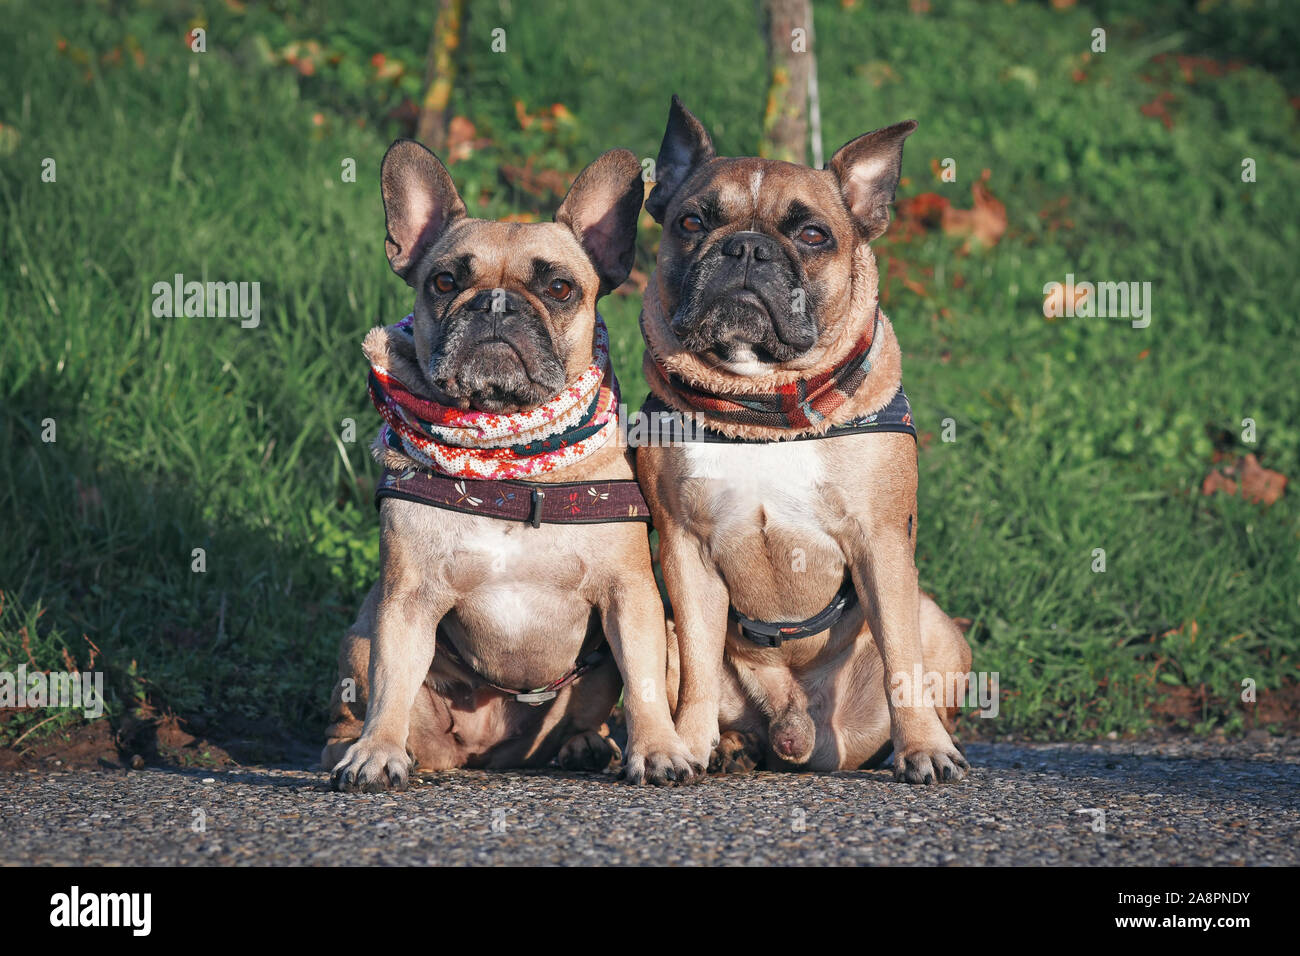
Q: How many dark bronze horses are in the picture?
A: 0